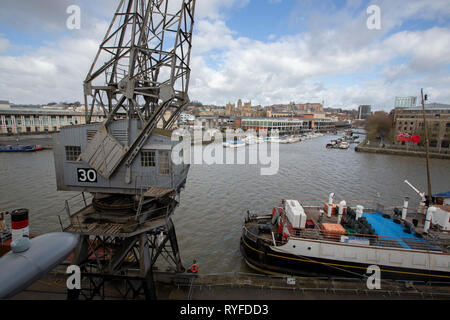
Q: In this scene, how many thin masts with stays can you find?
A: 1